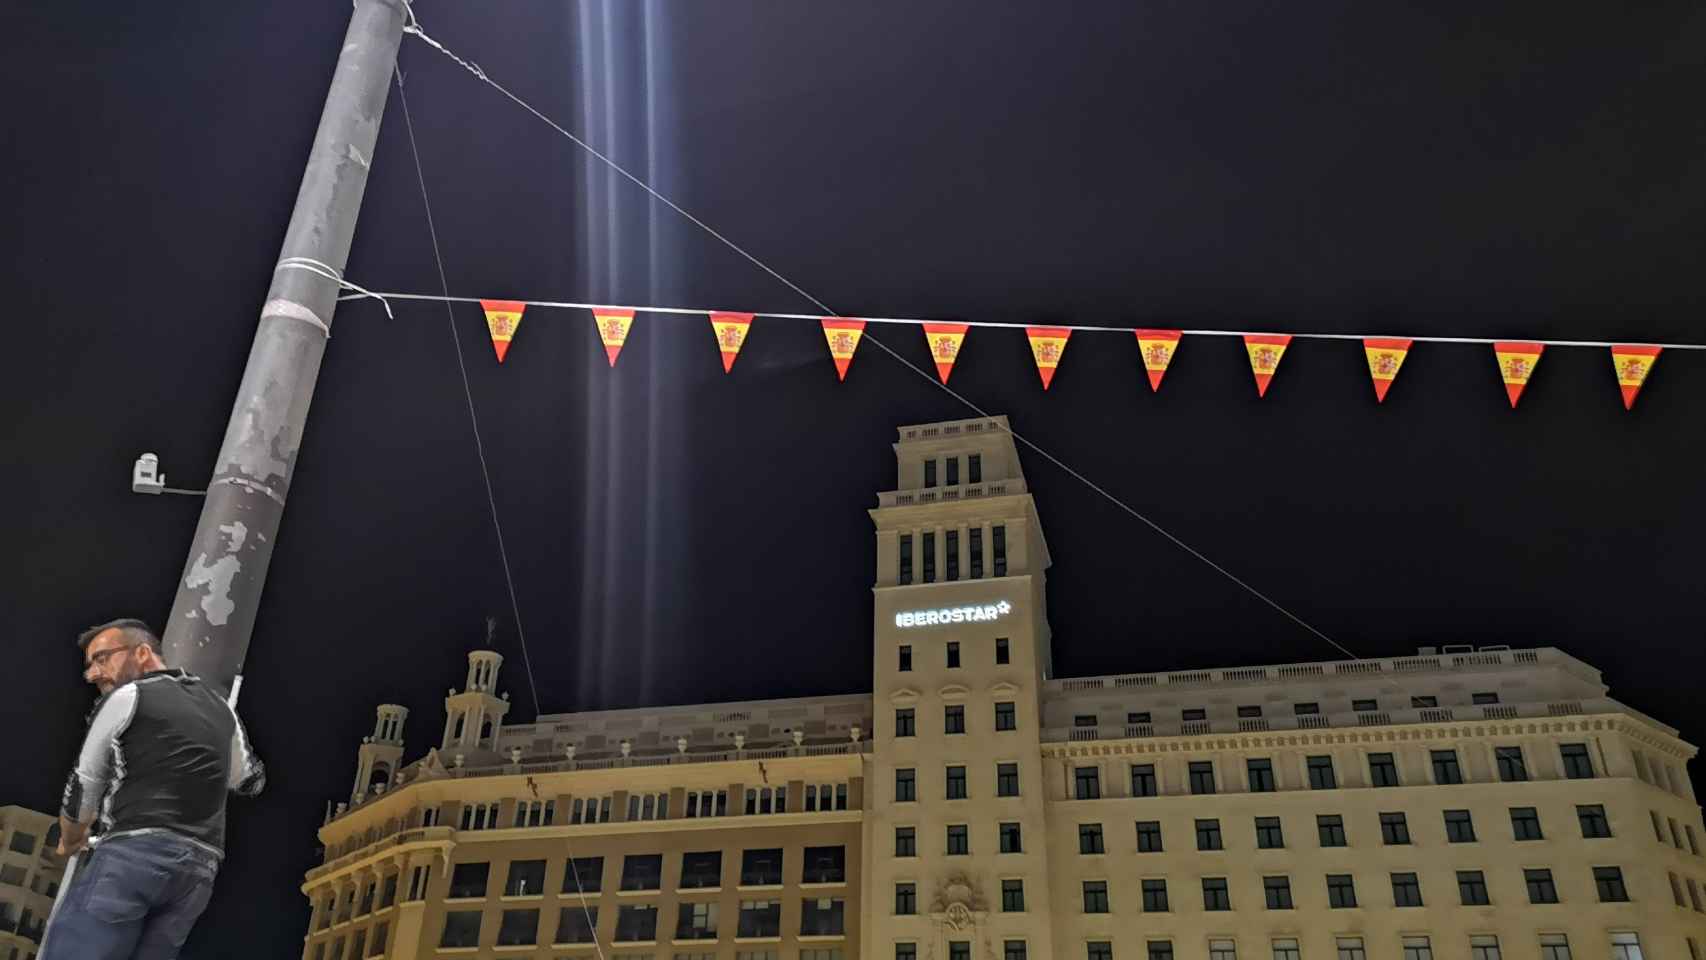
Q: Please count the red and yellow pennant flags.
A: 11